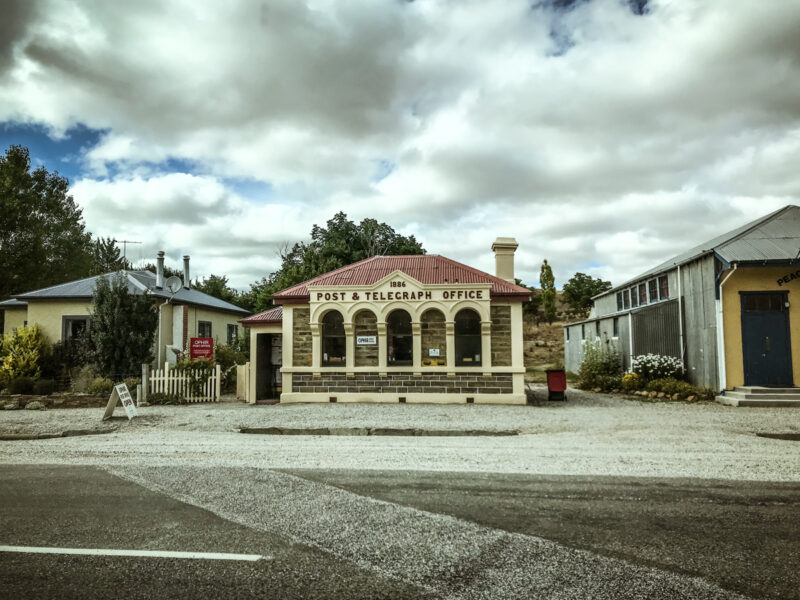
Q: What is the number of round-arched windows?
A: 3